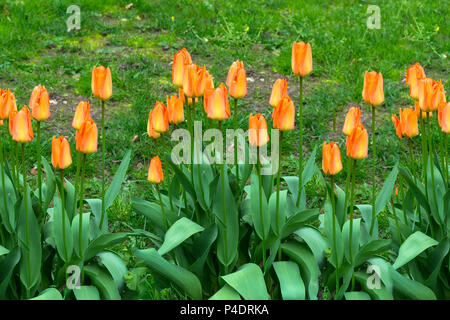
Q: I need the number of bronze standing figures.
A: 0